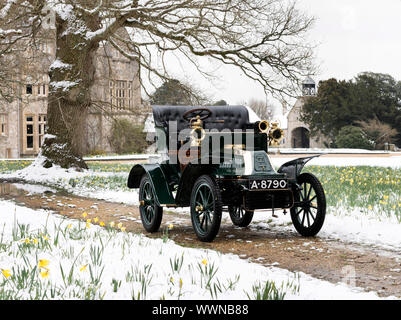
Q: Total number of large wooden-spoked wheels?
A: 4